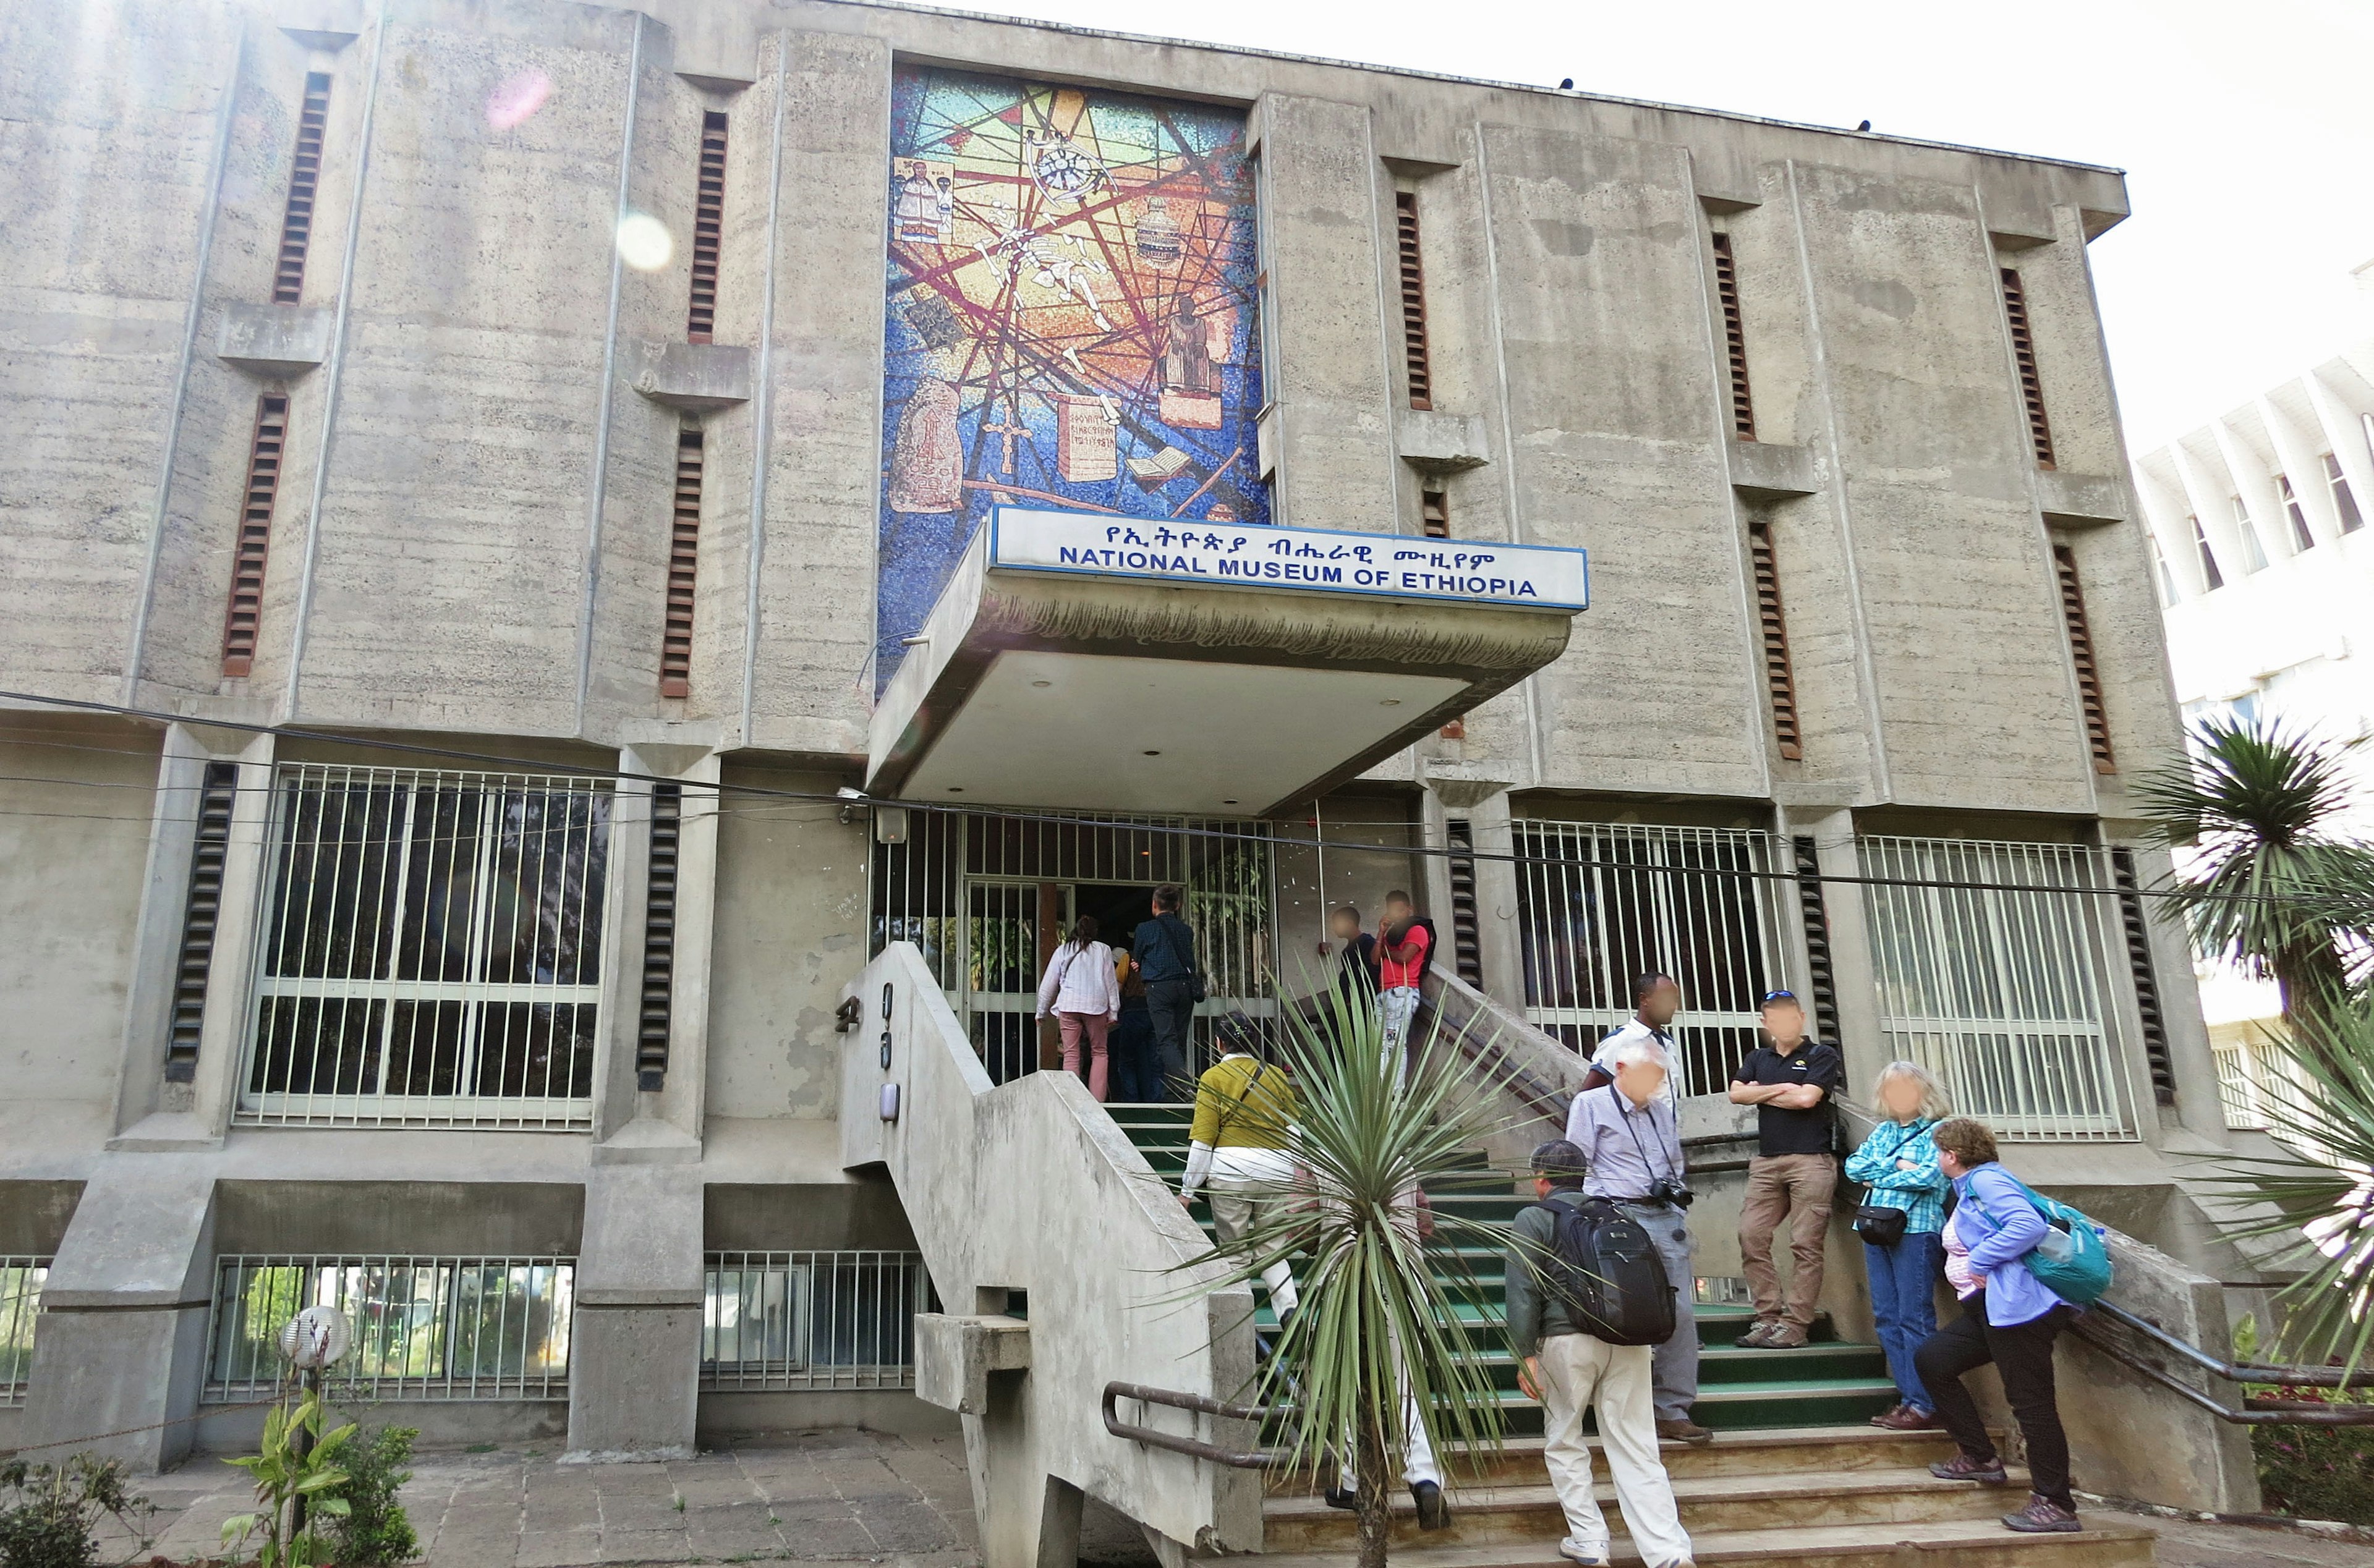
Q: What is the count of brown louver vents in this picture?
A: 10